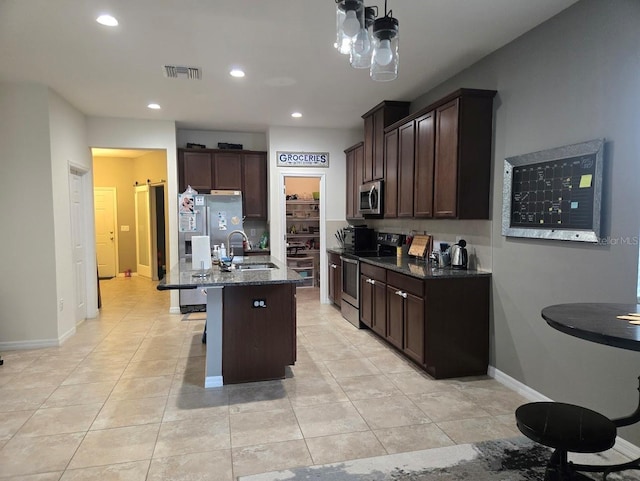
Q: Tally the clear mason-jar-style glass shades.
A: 3